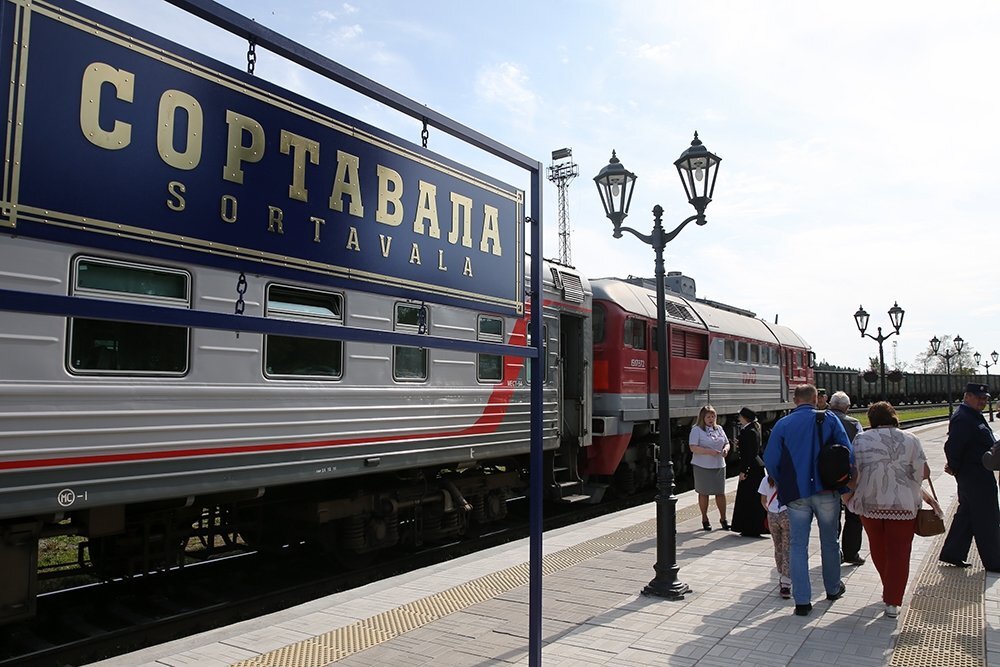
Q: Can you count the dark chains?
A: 4